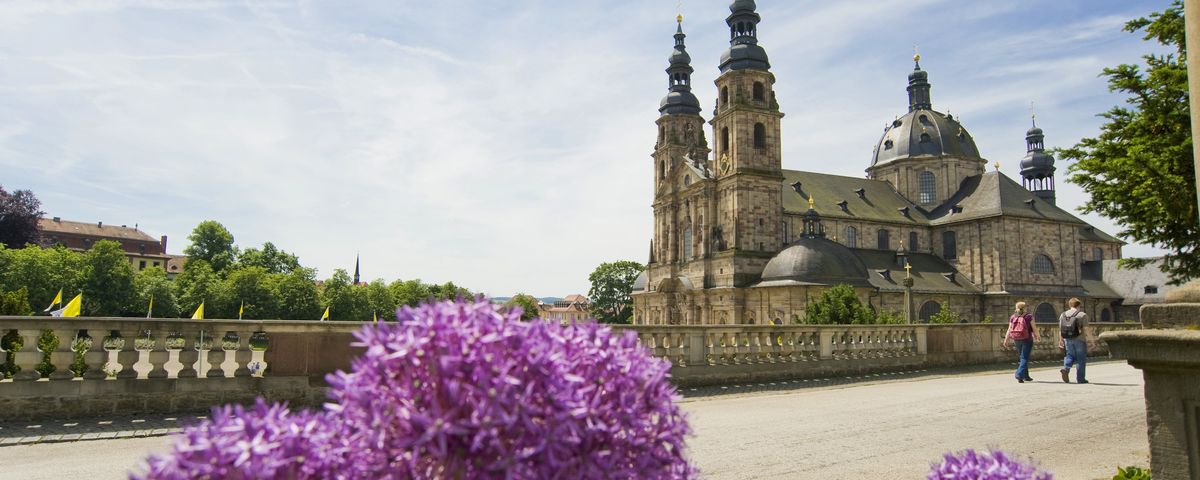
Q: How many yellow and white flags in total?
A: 7